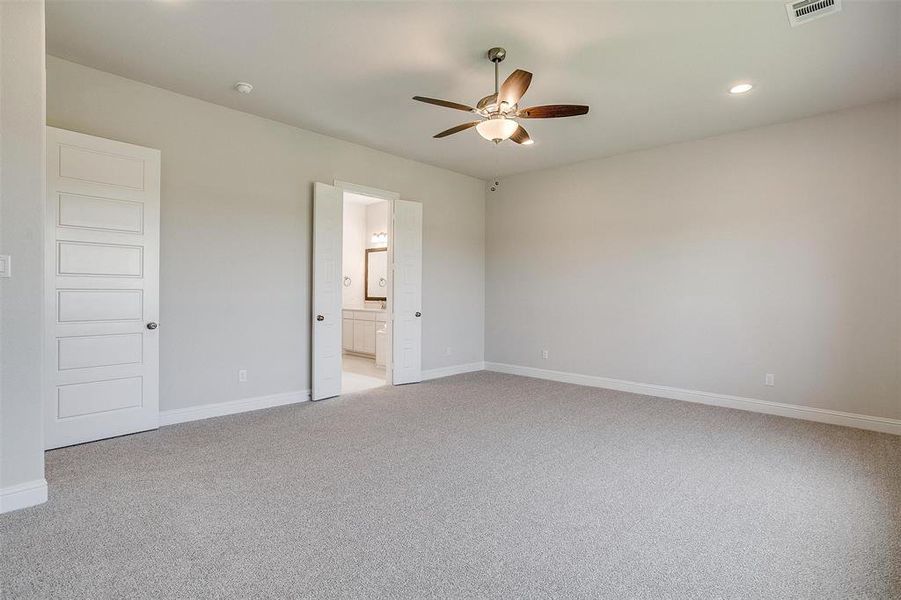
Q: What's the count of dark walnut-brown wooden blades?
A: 5